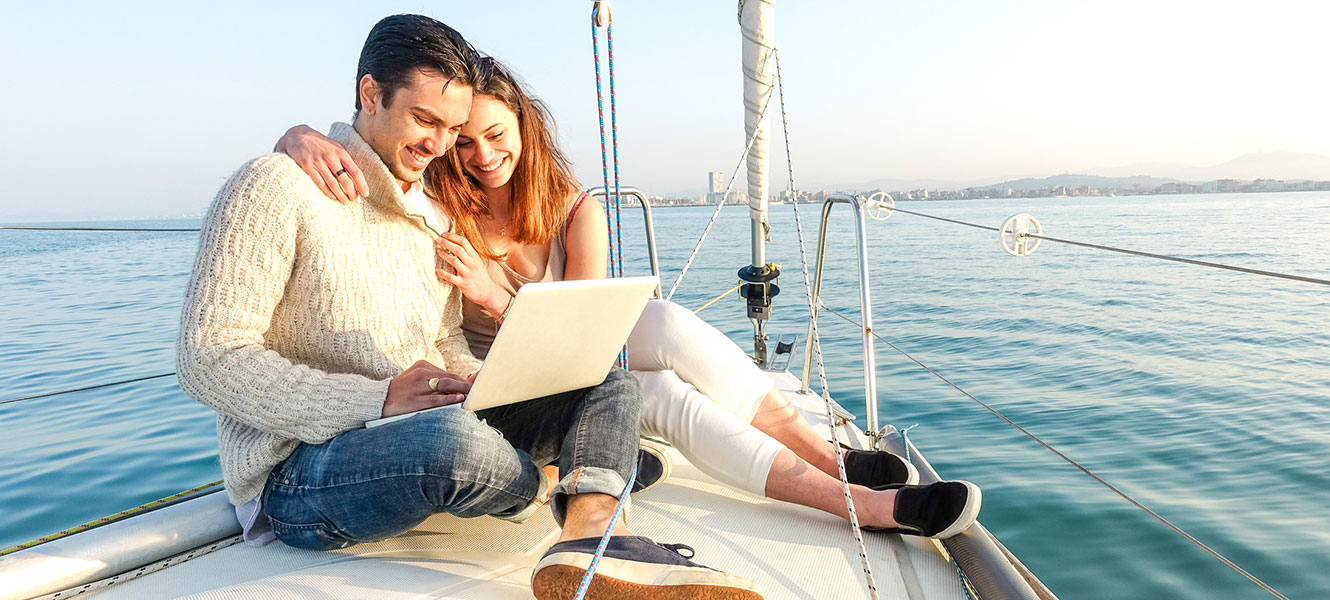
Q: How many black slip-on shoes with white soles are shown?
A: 2